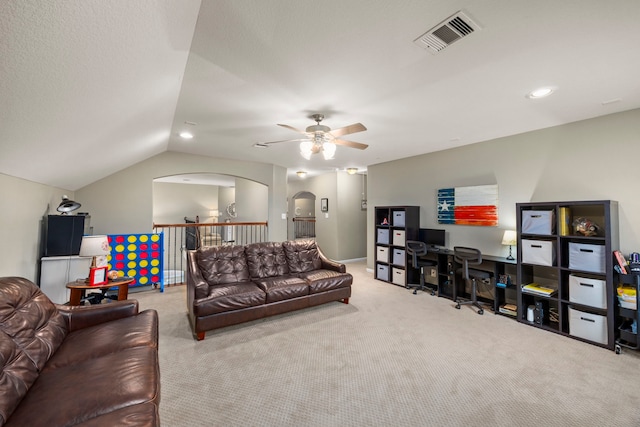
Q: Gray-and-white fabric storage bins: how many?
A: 12